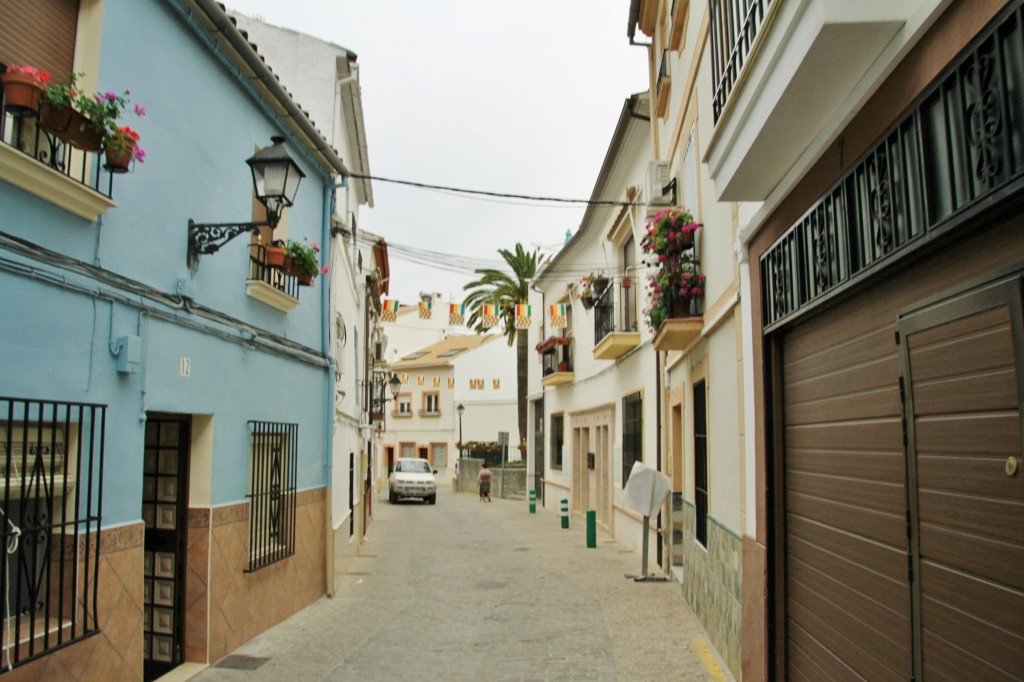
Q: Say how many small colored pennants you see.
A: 13